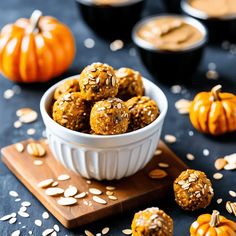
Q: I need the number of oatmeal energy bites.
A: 8